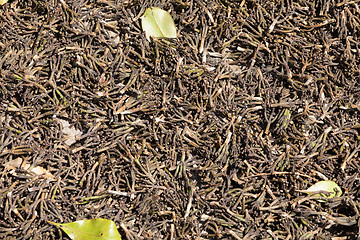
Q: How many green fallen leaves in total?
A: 3